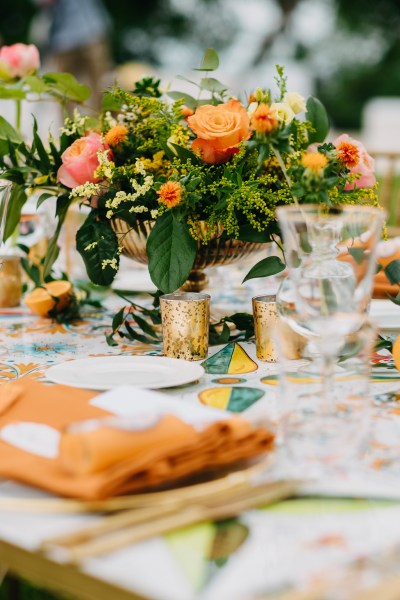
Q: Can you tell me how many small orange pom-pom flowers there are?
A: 5